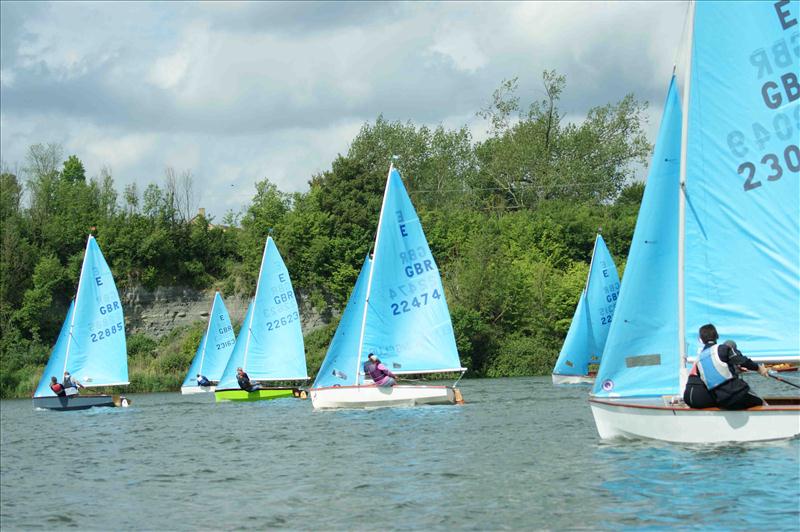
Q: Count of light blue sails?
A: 12